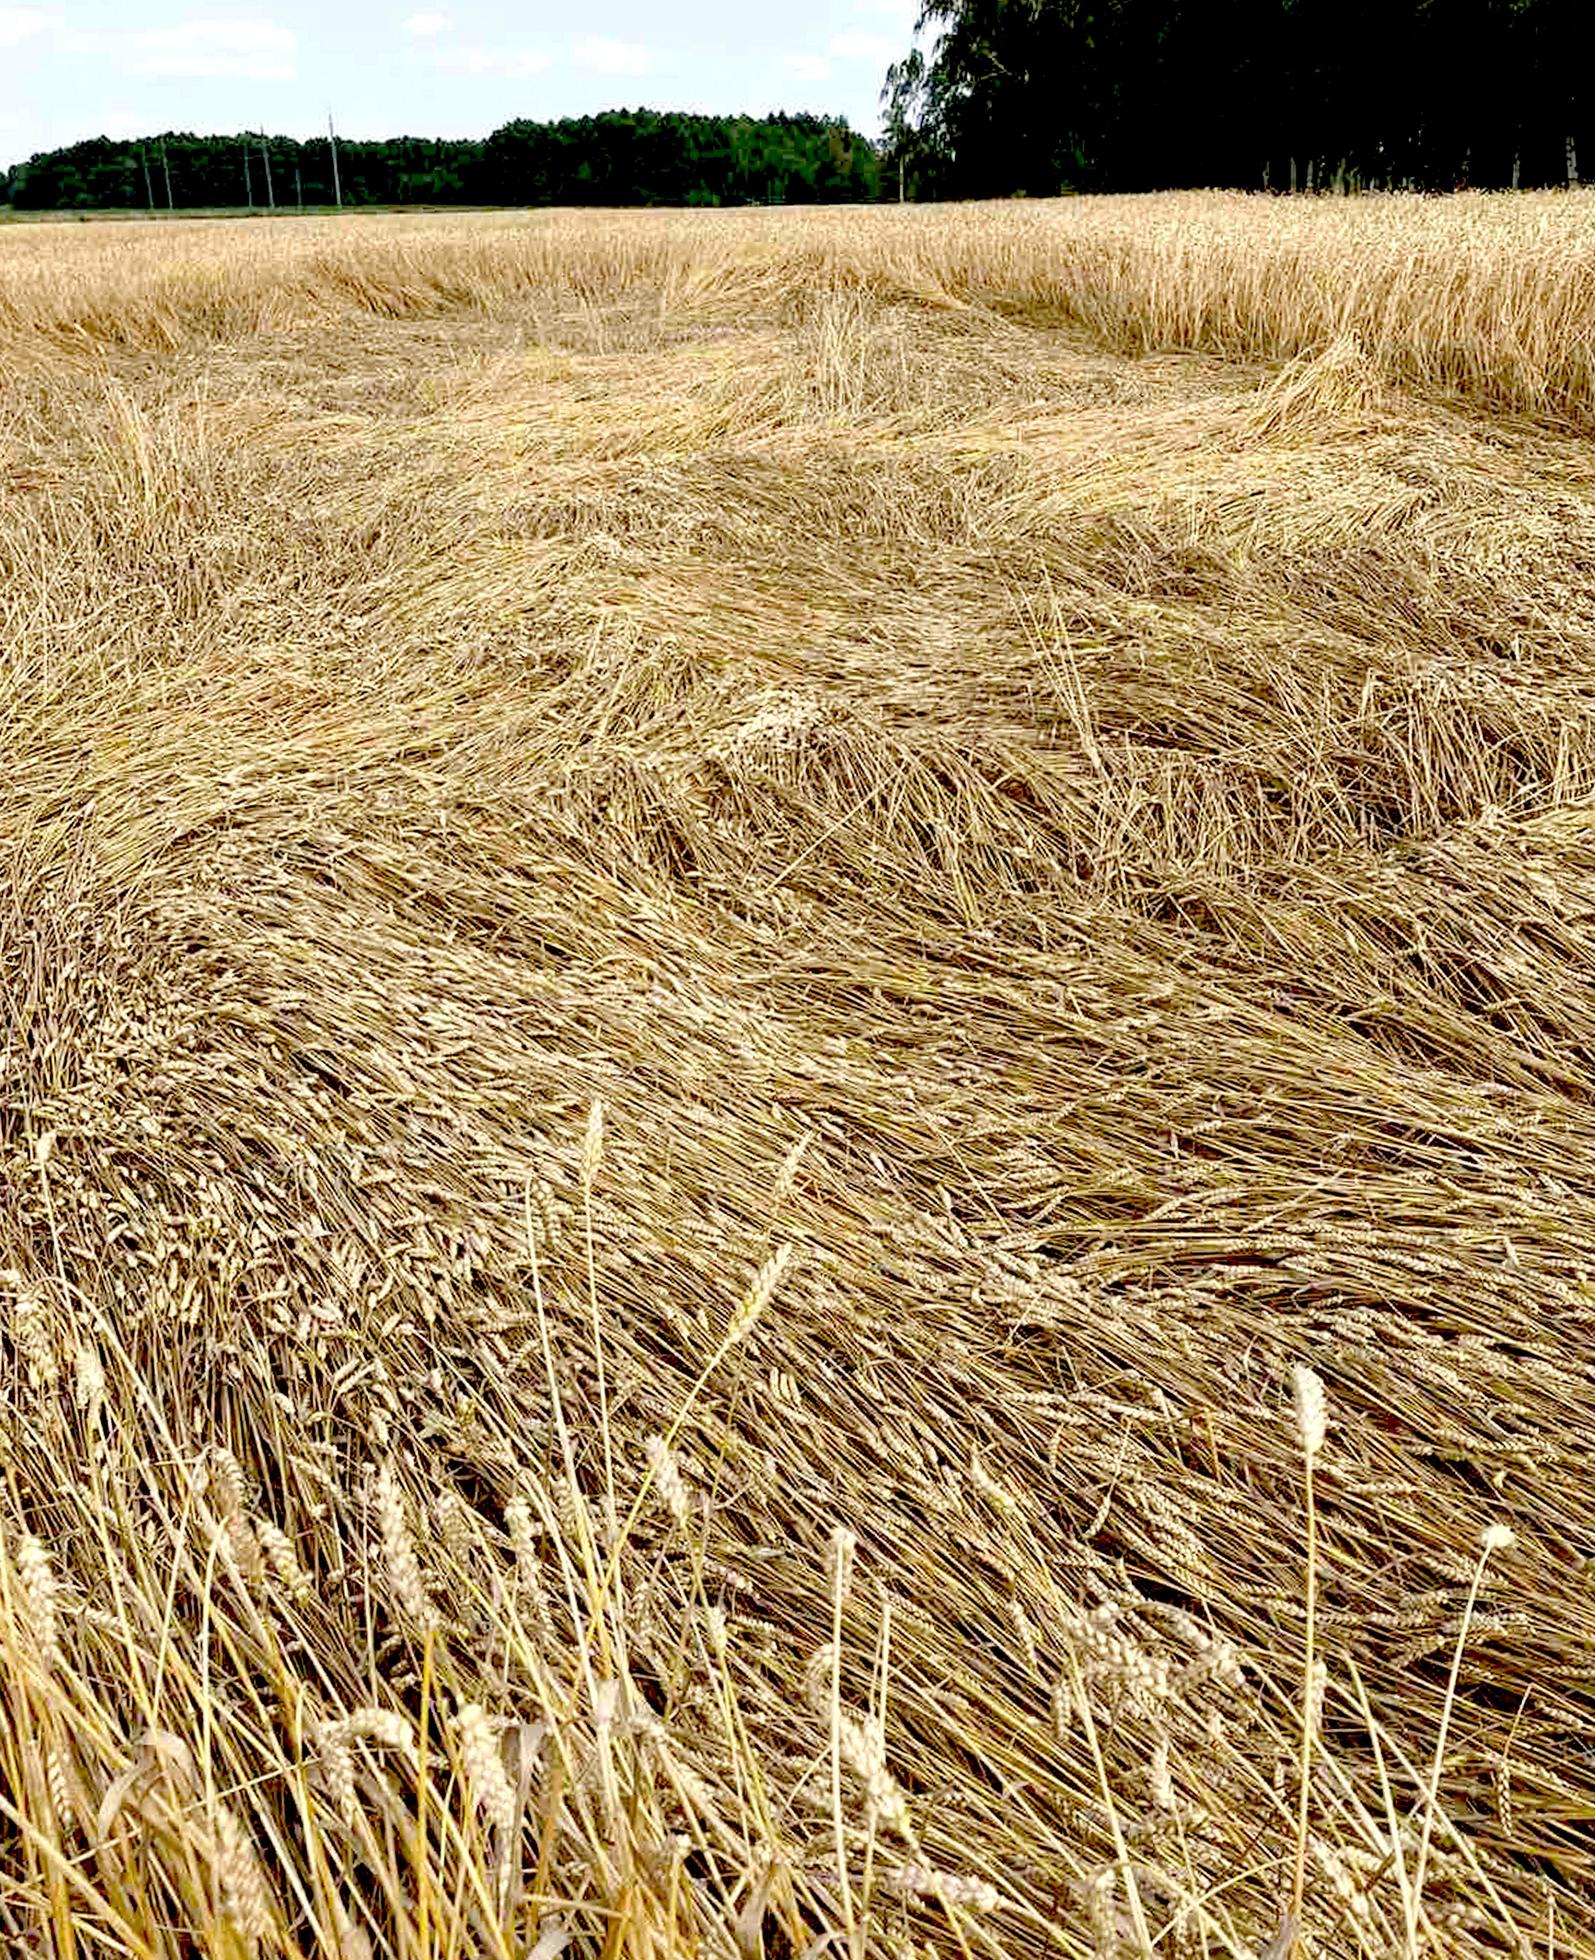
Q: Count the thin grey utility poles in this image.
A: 6